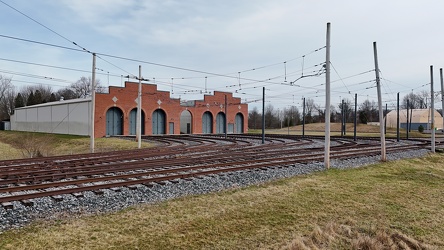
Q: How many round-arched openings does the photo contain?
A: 7